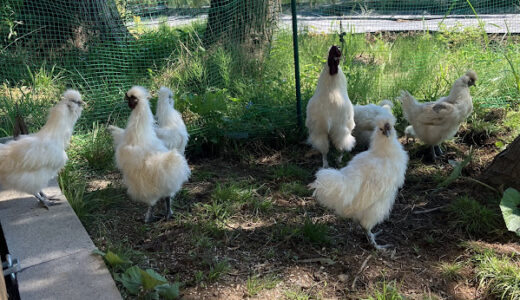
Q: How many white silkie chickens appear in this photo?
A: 7